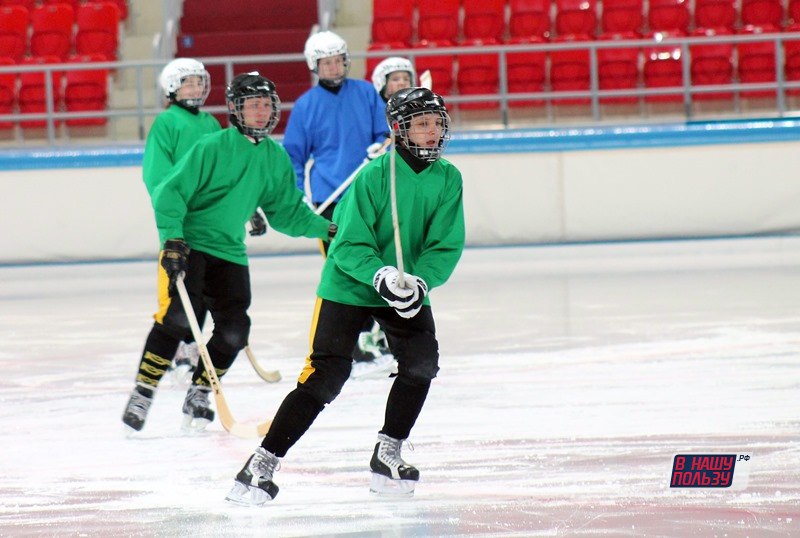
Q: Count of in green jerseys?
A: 3